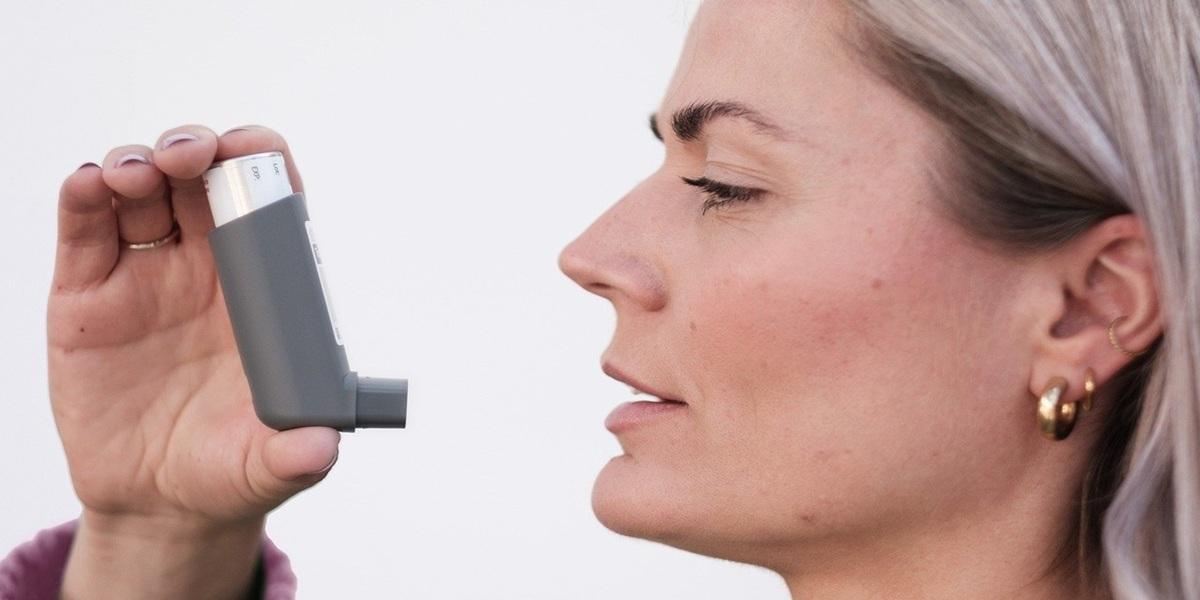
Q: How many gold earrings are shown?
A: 3